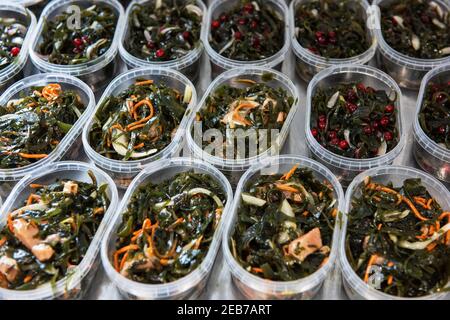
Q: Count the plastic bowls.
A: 15